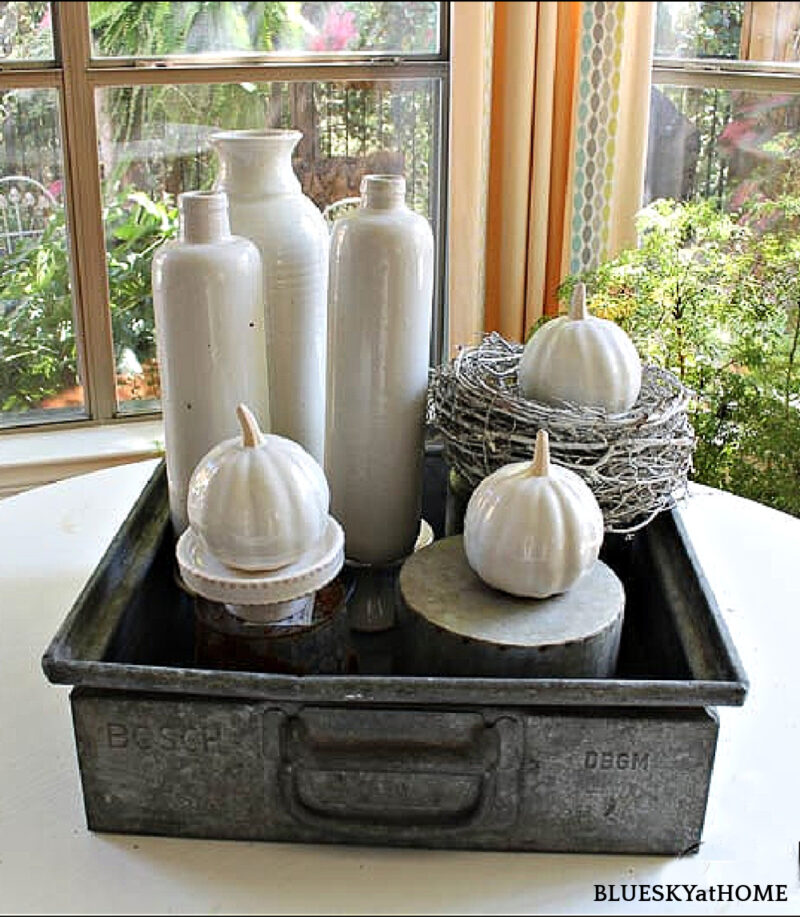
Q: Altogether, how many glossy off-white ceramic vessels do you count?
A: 3